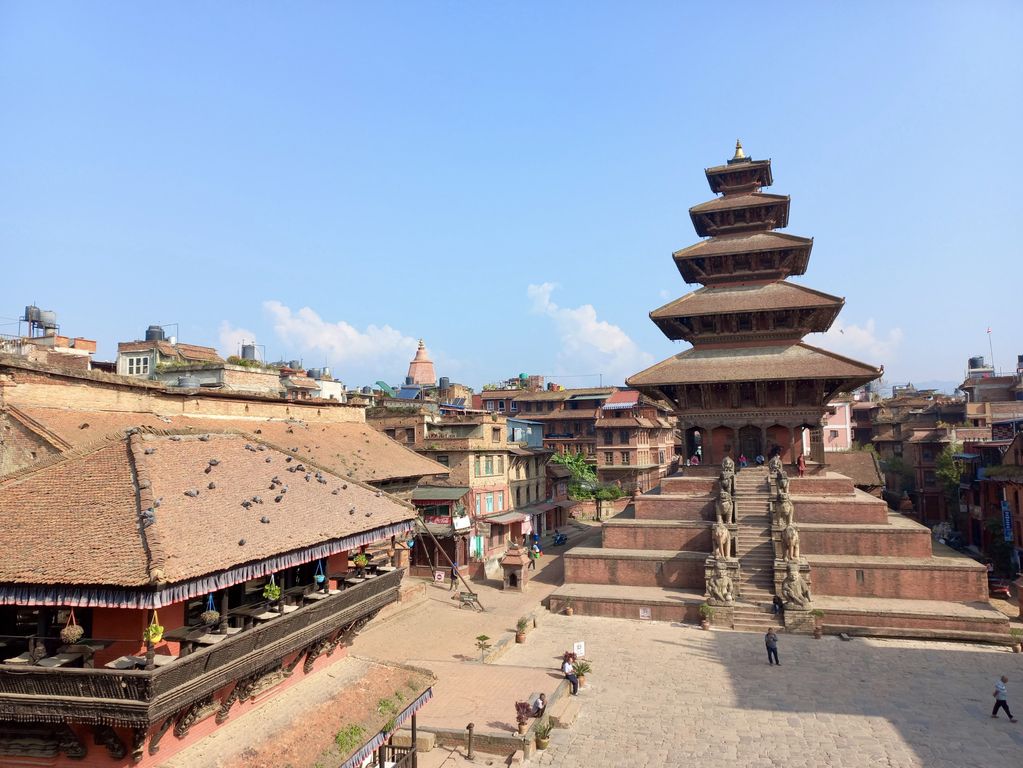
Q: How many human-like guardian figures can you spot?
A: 2